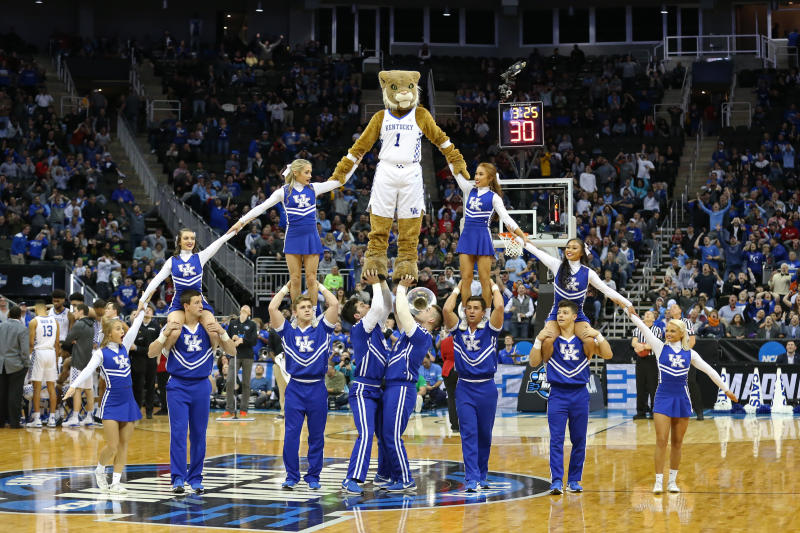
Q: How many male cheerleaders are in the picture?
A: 6